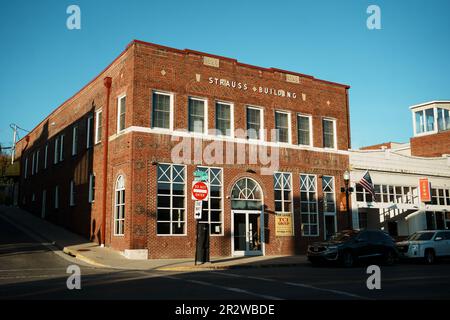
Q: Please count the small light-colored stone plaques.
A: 2